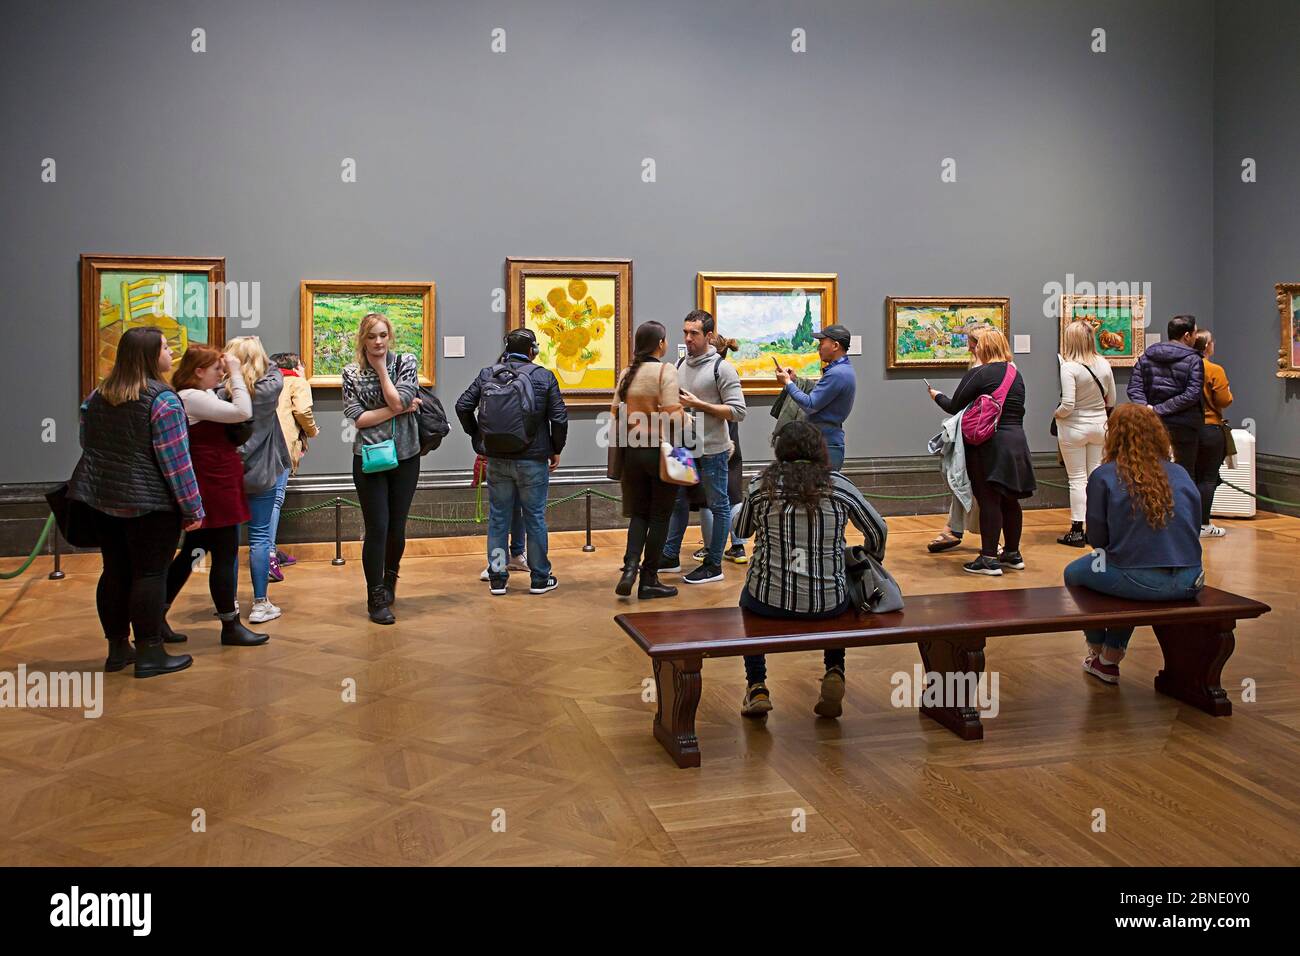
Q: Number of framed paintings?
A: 7